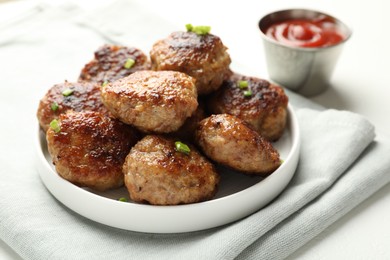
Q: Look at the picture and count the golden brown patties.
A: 8